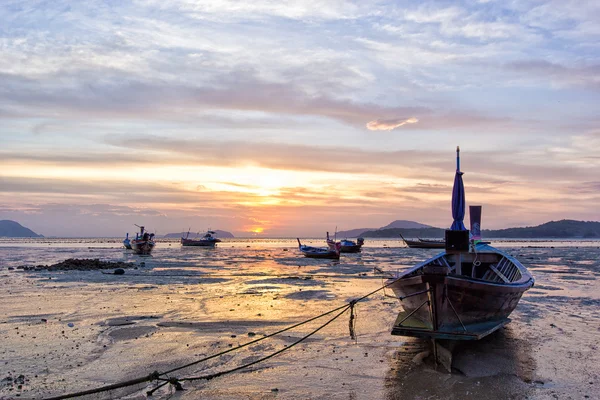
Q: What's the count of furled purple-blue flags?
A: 1